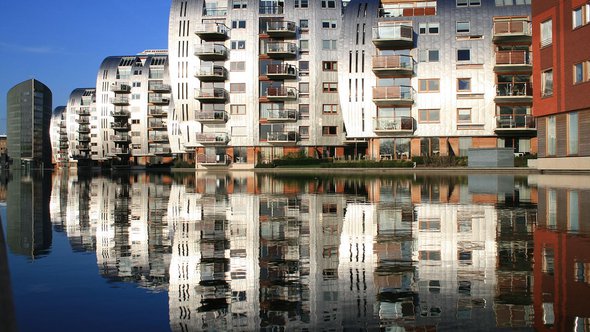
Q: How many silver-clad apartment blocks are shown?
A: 5